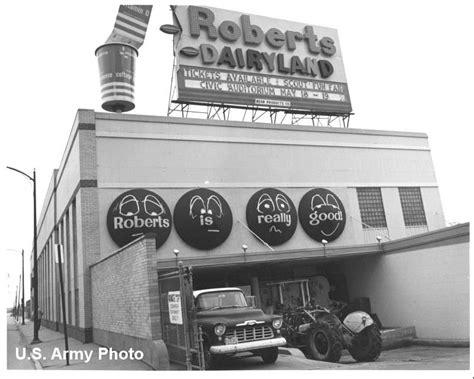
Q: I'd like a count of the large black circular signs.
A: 4